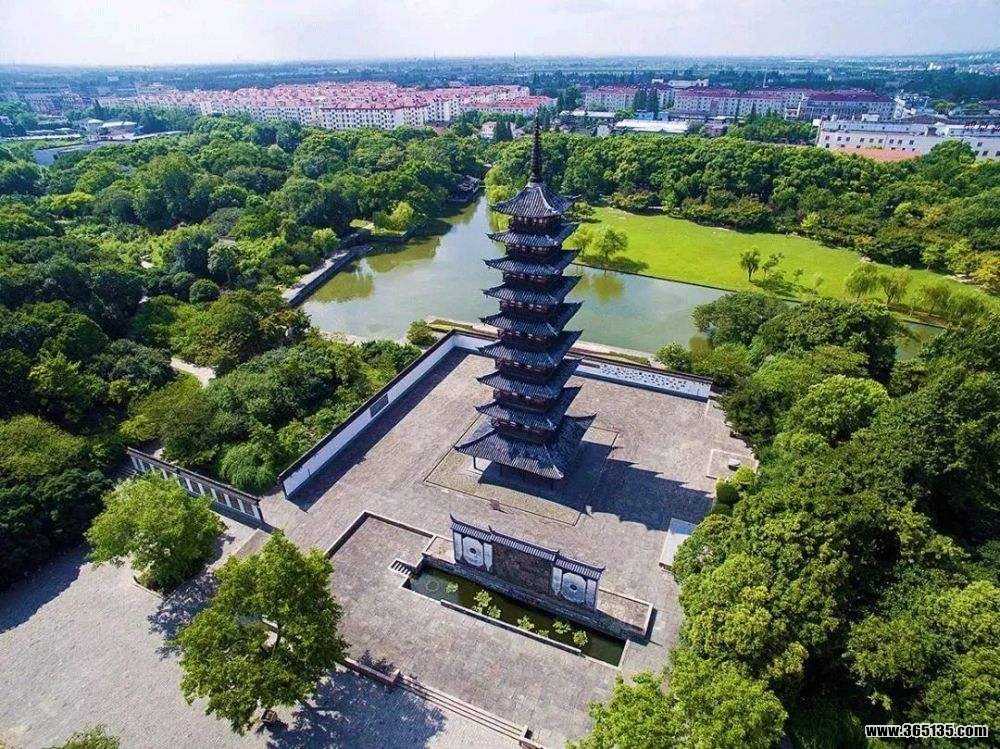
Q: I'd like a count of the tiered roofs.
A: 9